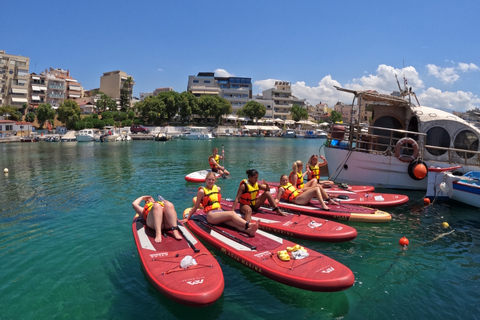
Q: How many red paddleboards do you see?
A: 6